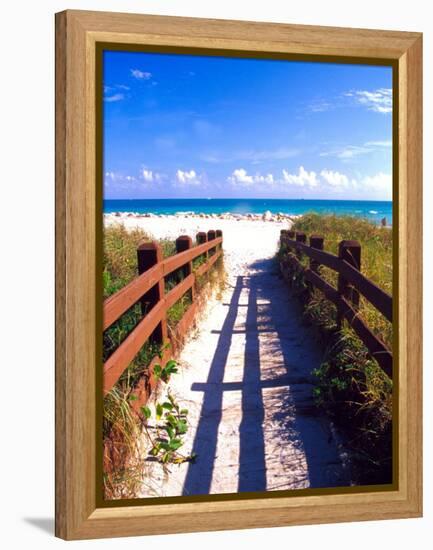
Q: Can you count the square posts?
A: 10